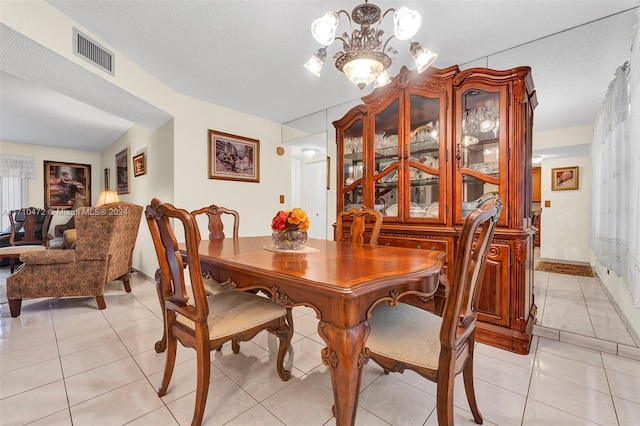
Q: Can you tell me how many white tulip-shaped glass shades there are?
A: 5